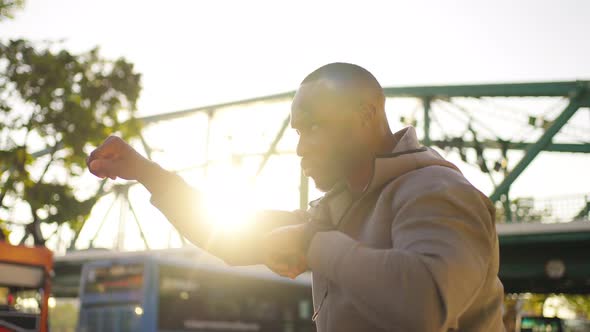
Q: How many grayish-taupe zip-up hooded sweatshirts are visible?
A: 1